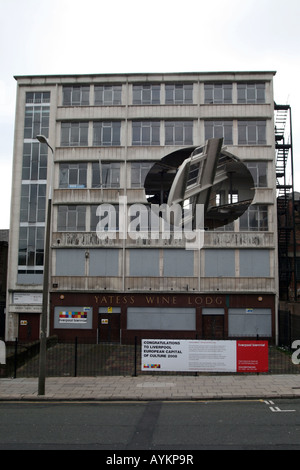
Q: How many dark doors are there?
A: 3